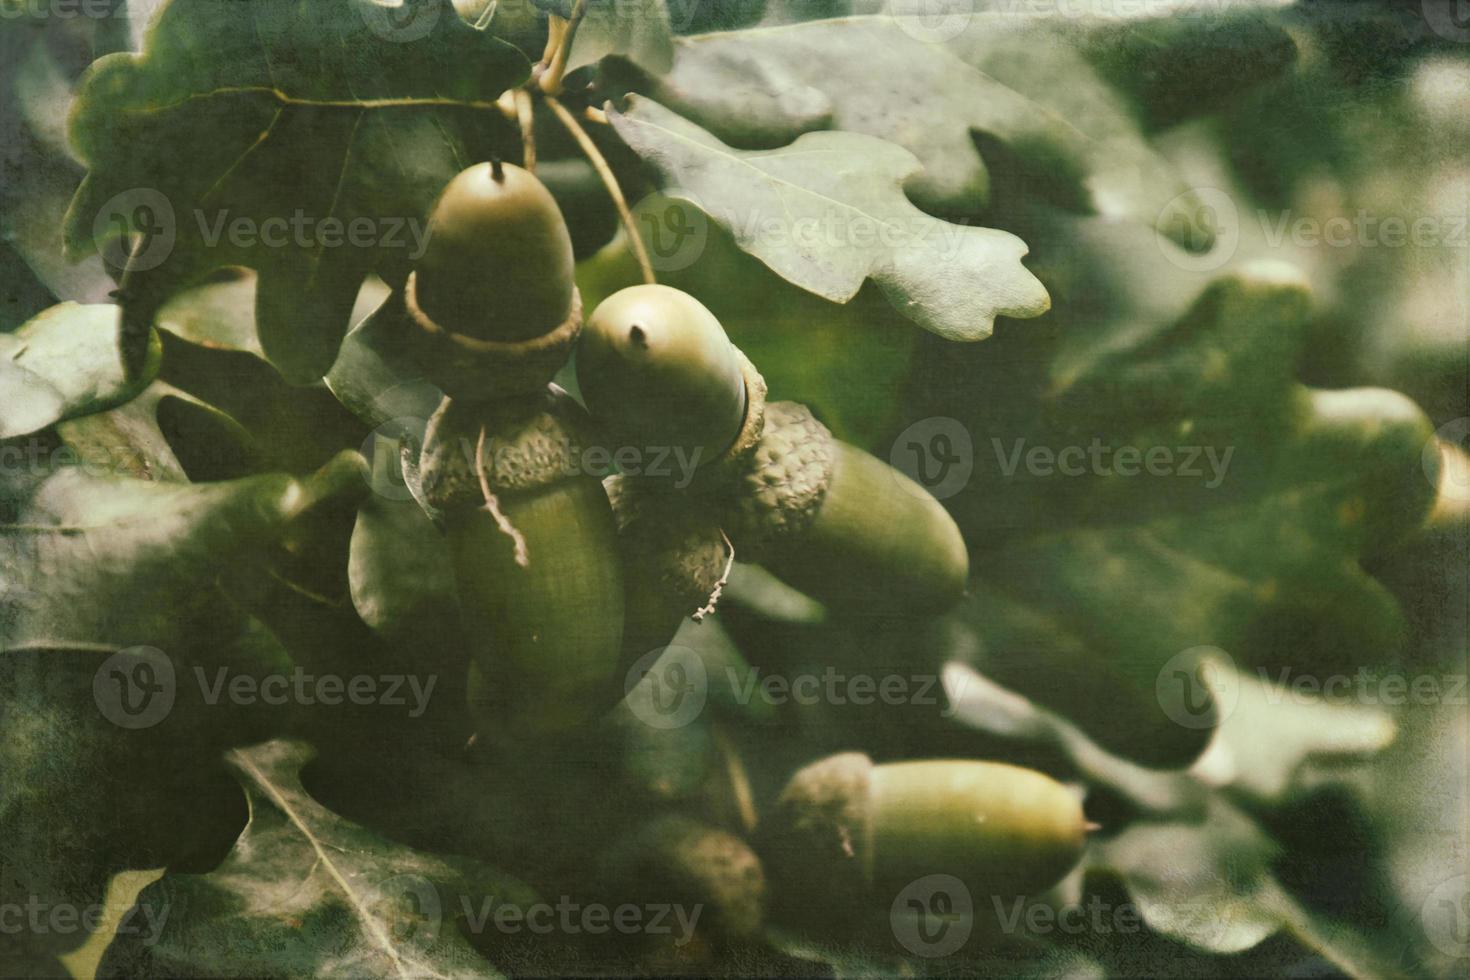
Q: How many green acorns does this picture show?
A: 5